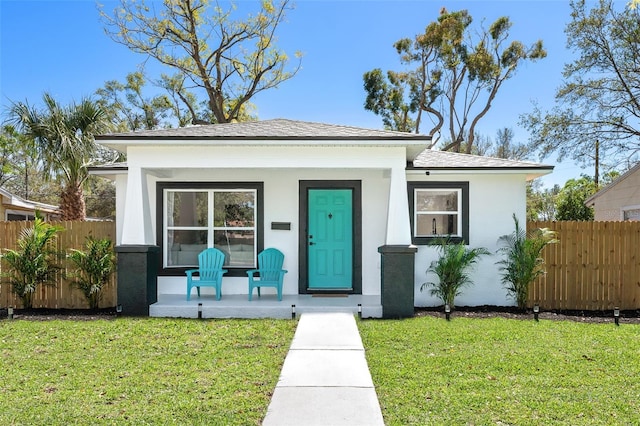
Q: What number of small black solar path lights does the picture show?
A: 8